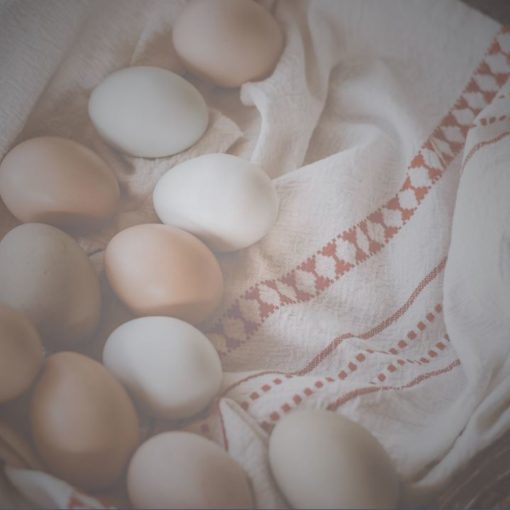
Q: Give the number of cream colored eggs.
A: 4